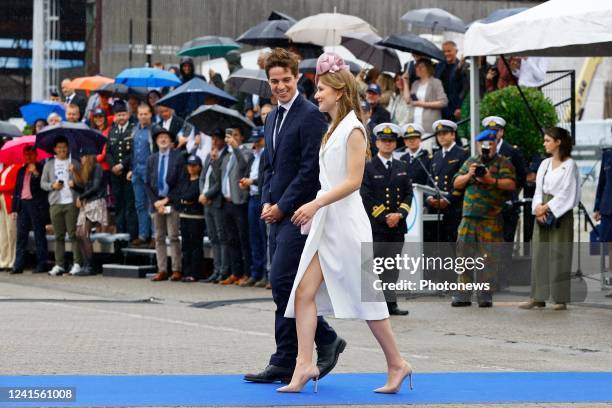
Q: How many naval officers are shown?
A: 4